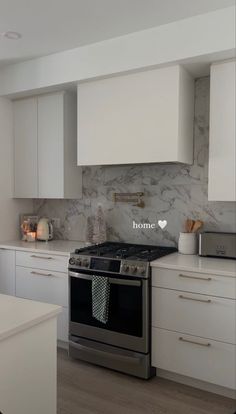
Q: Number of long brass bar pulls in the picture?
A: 5